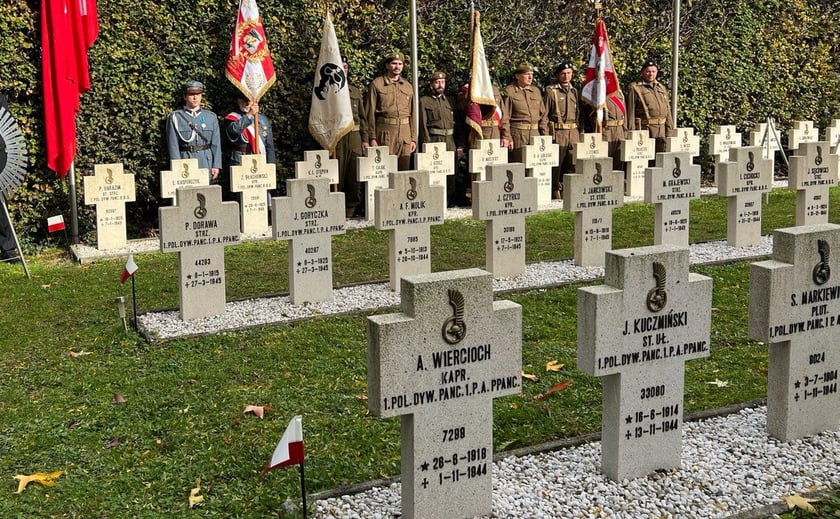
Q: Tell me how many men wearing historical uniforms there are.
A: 10